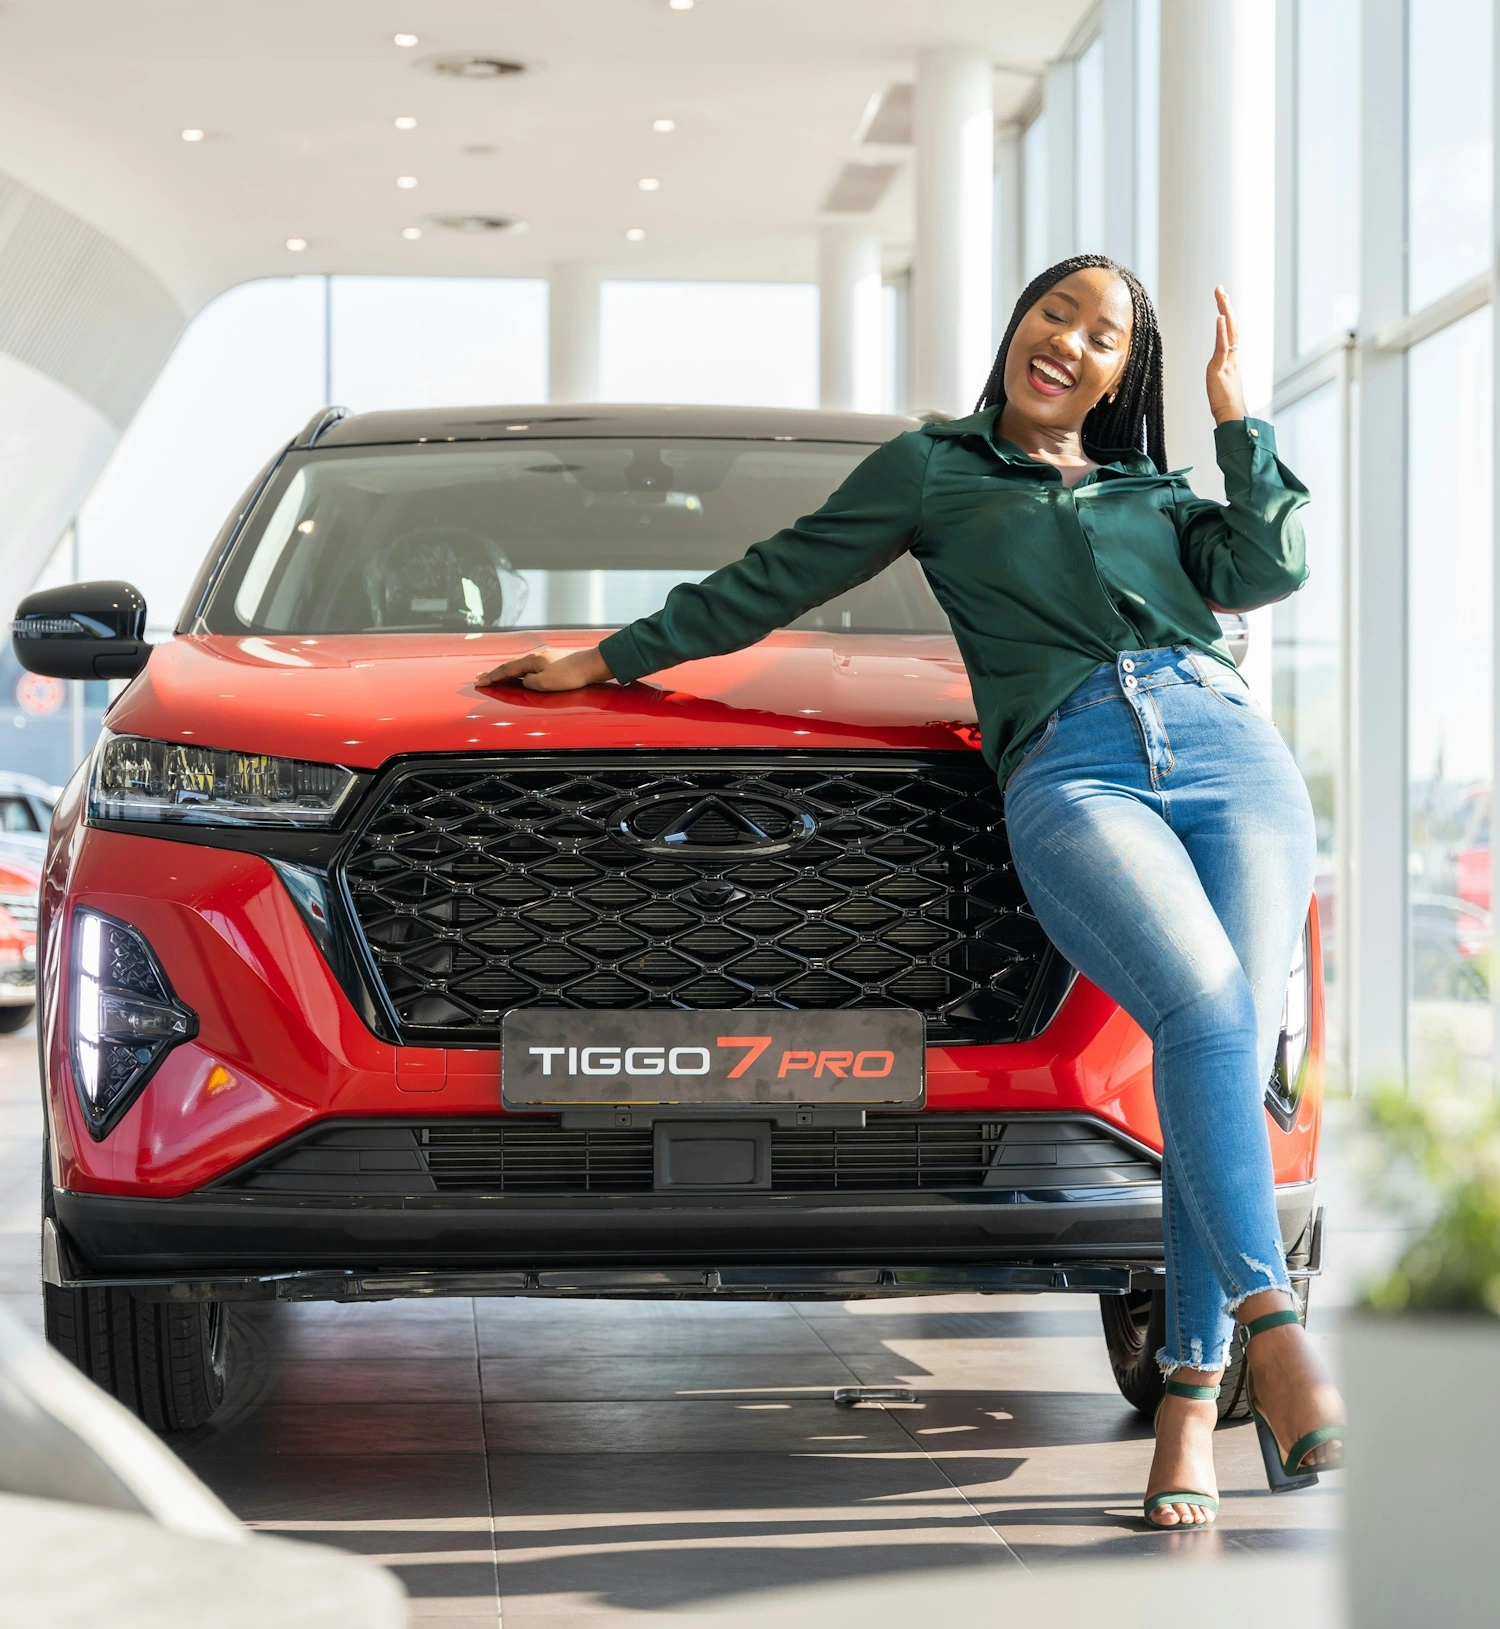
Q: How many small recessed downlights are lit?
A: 10